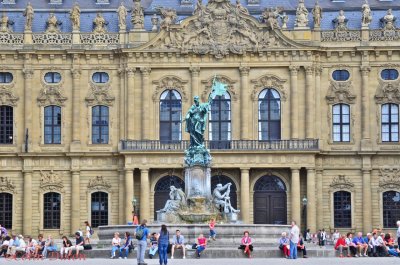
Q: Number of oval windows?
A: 5